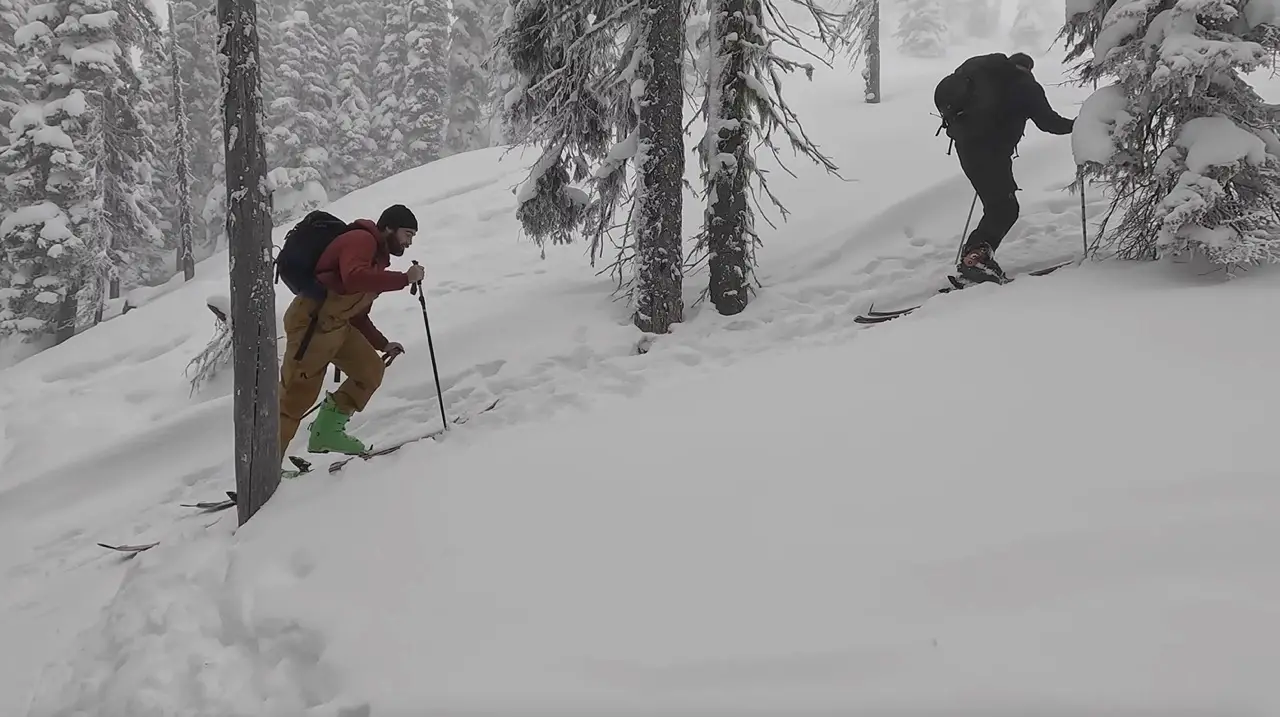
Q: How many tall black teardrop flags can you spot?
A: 0